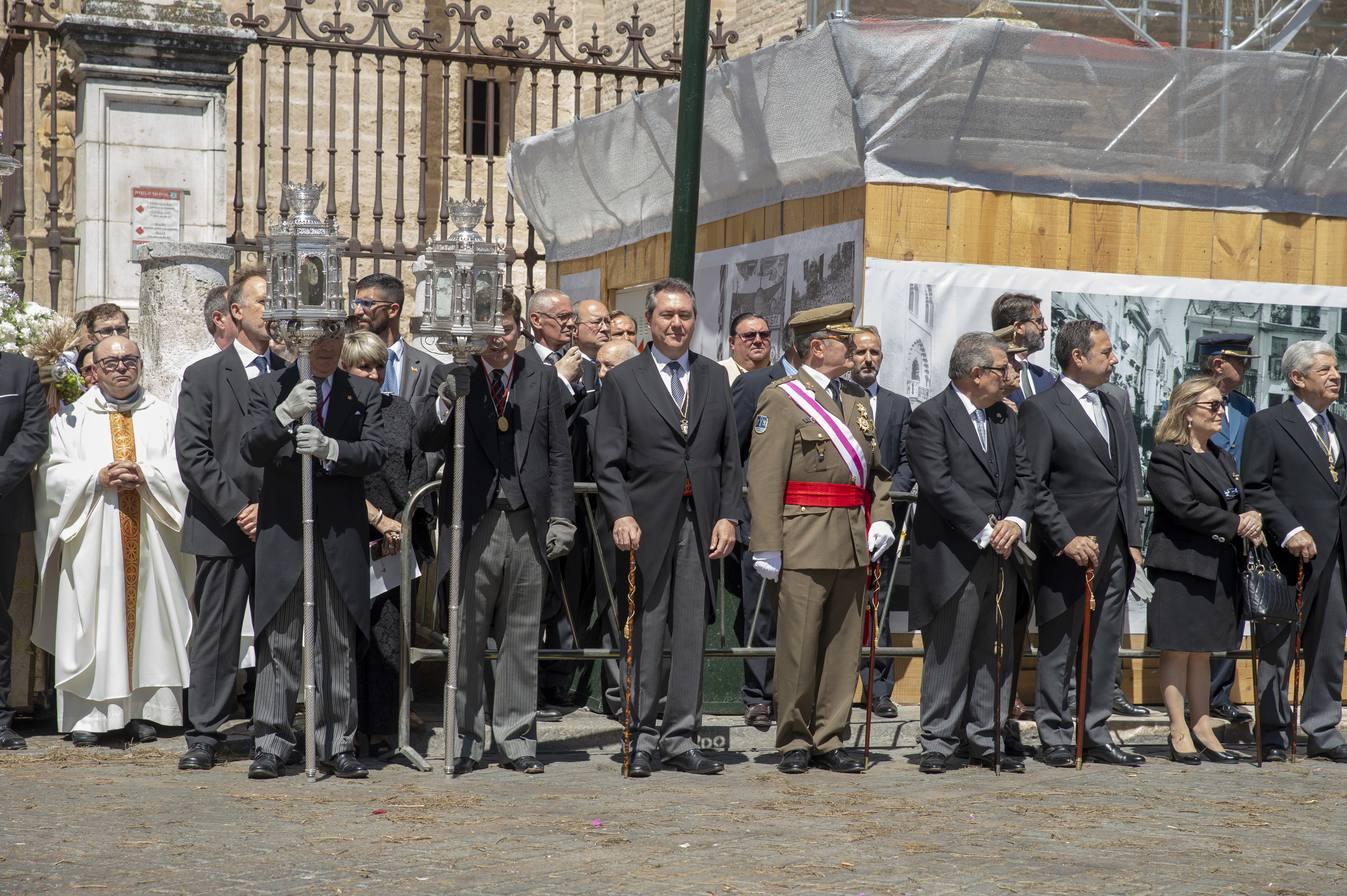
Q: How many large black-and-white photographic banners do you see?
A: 2